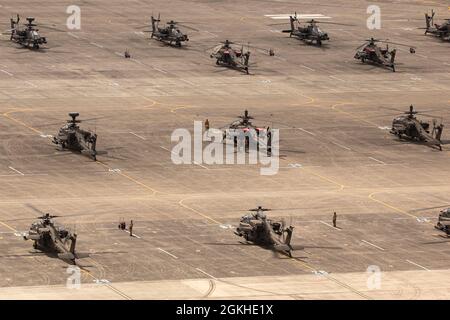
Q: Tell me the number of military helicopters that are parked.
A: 12